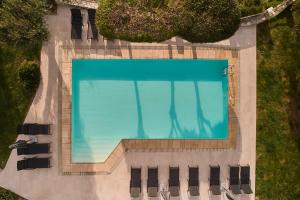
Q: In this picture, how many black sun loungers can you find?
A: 12